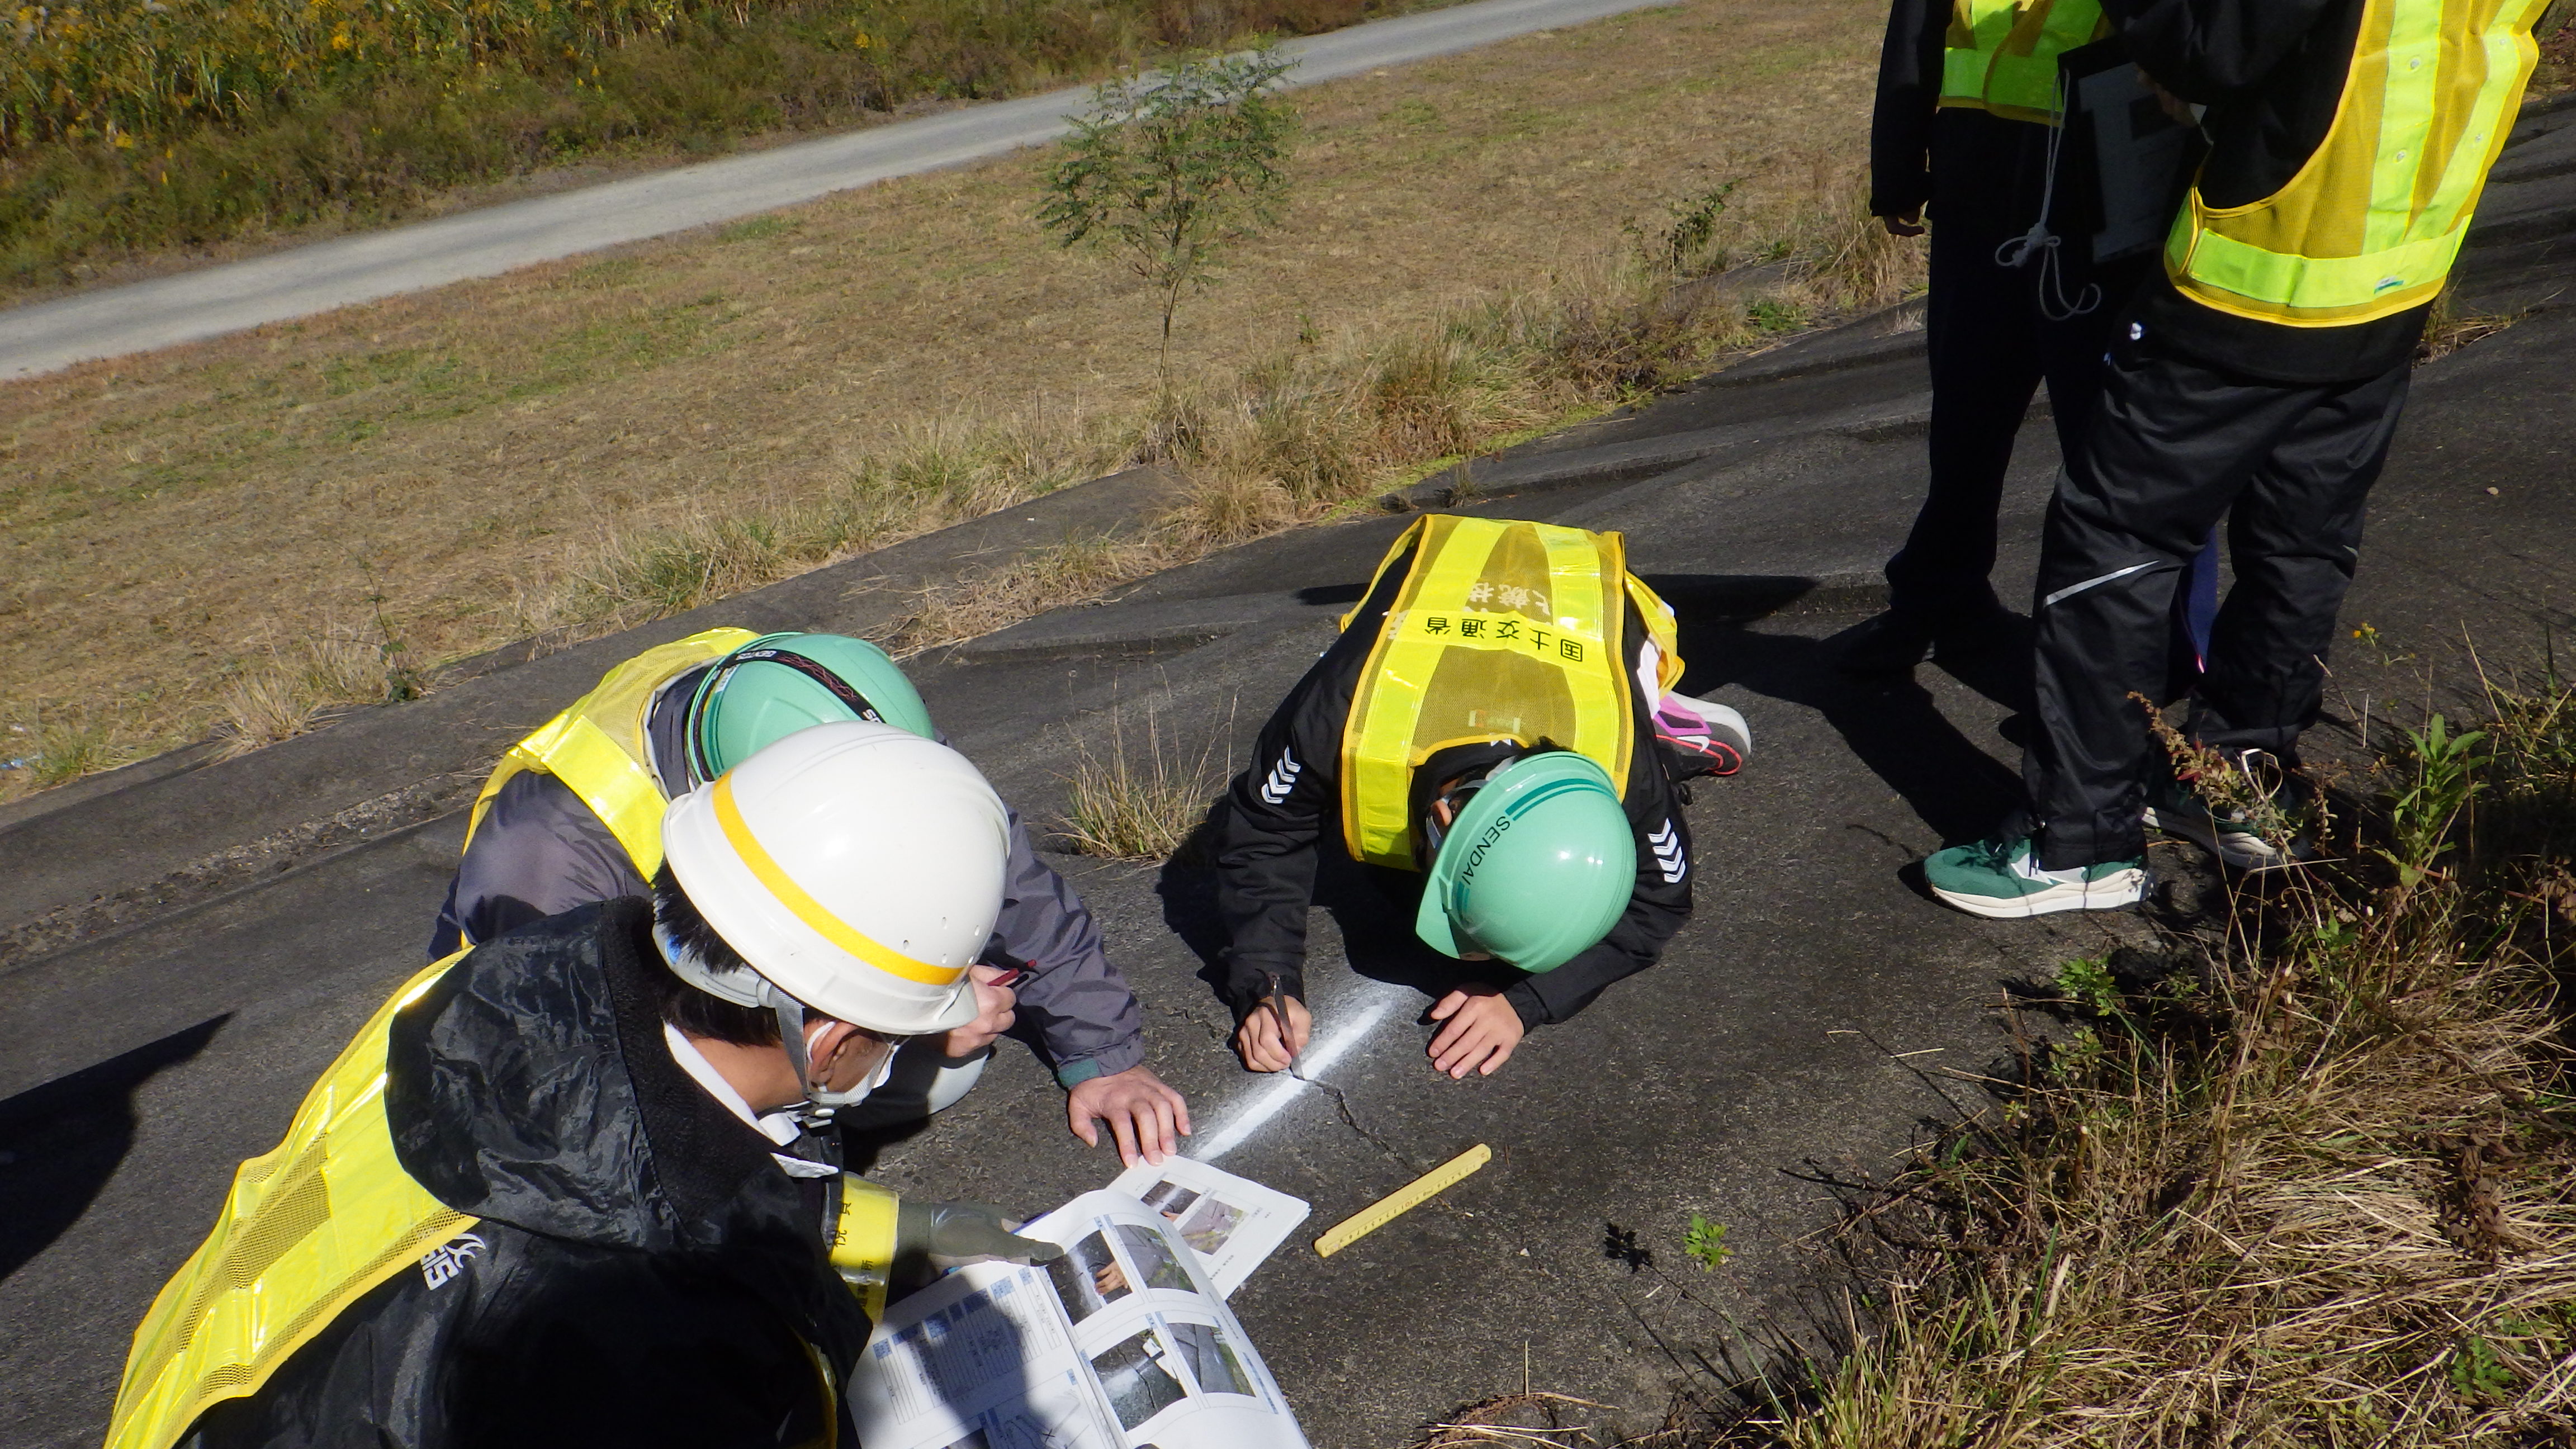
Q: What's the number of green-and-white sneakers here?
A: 2